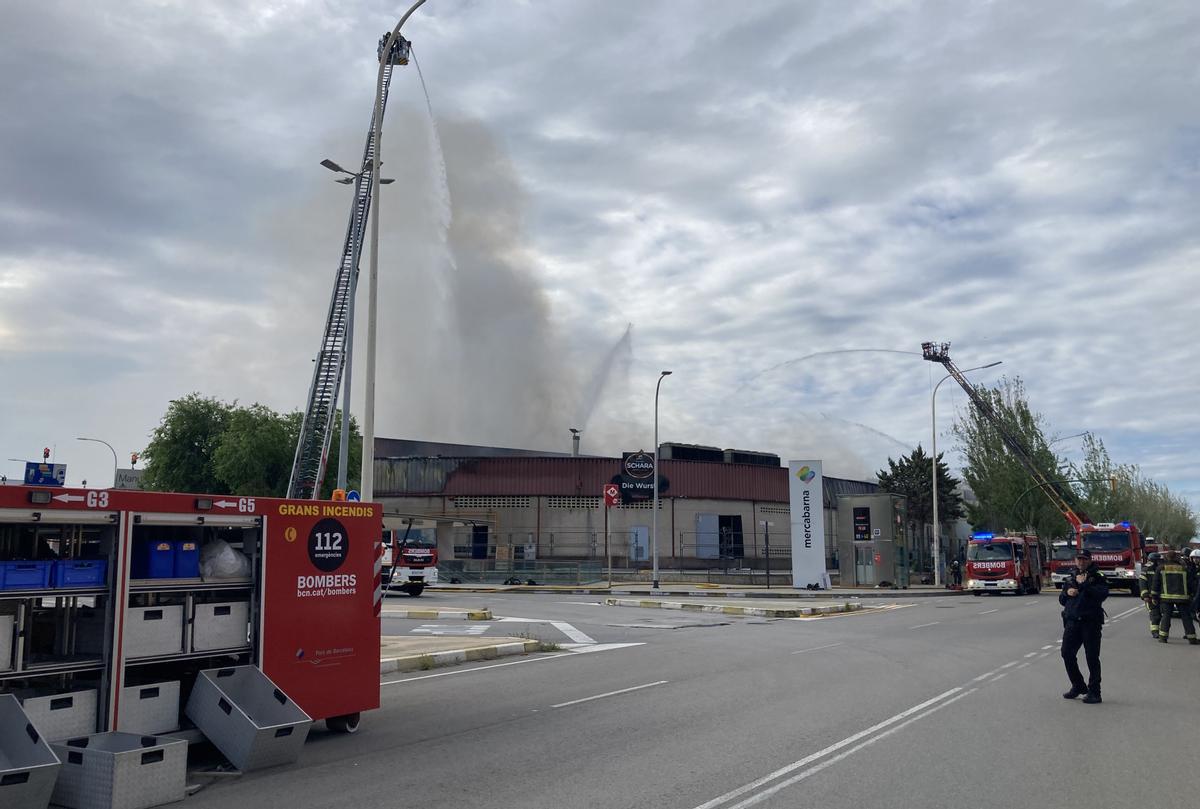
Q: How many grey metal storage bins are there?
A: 8